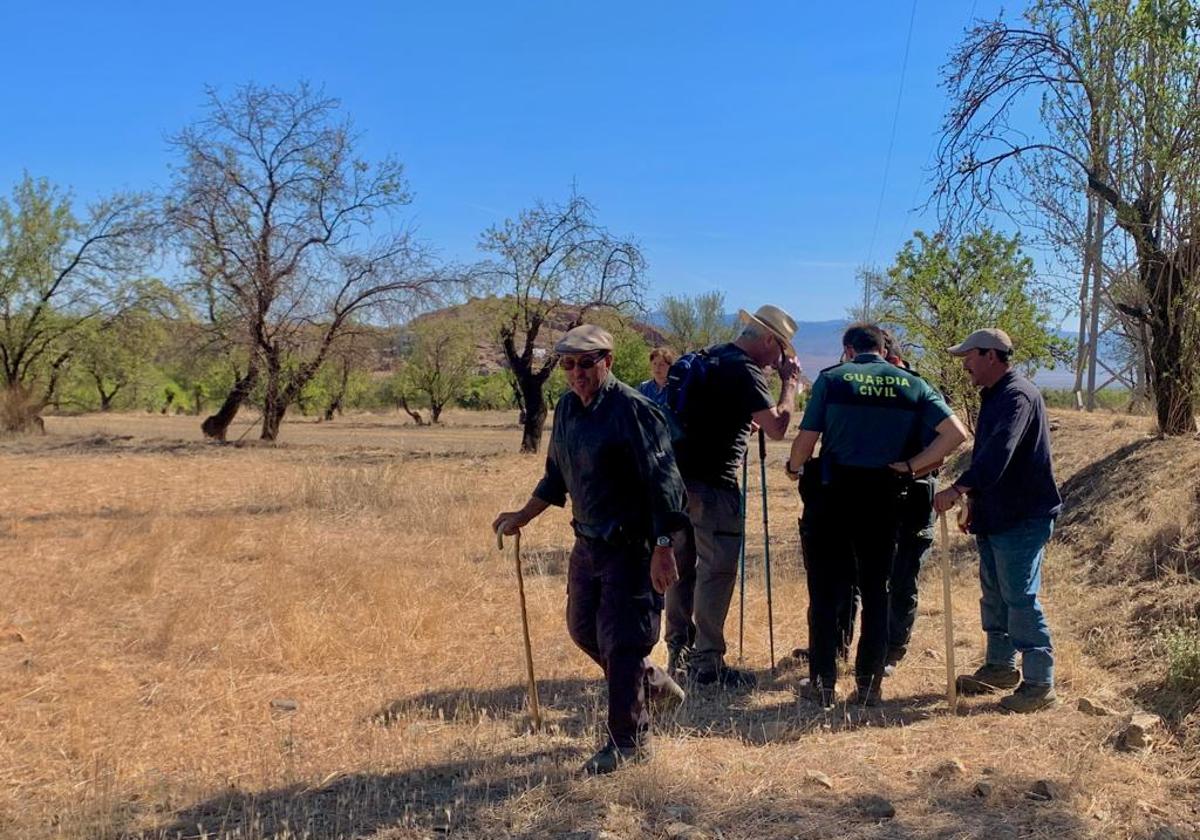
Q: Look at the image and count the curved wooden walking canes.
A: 1